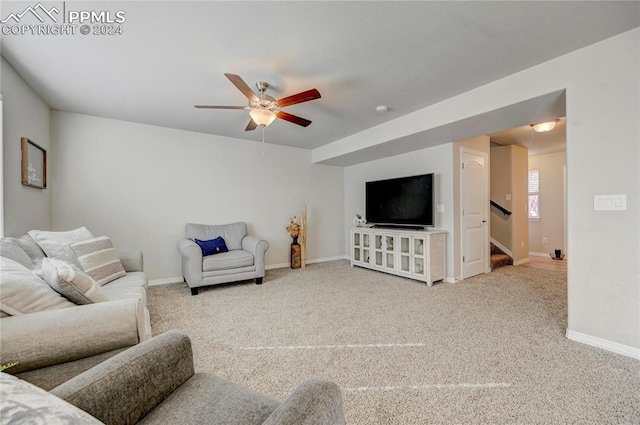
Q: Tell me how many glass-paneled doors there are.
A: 6